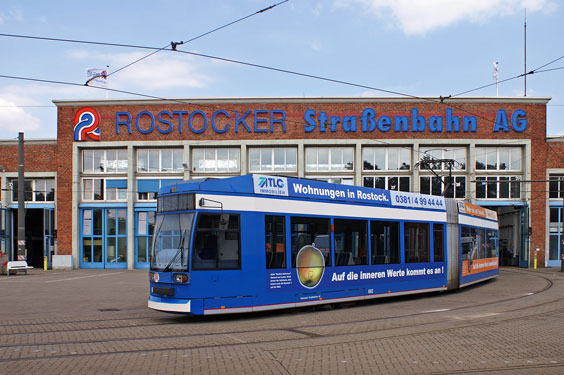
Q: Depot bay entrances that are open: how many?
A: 2